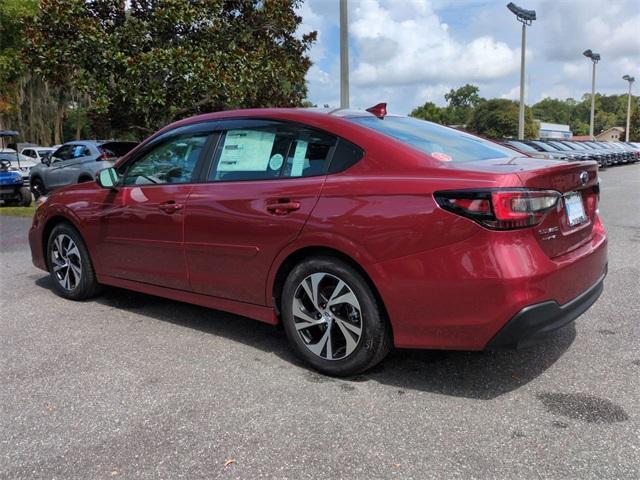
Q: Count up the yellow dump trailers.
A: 0